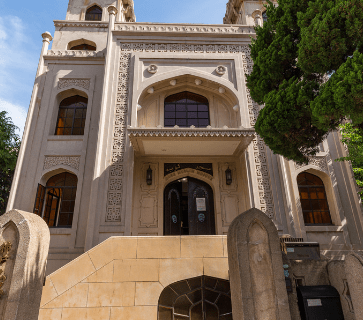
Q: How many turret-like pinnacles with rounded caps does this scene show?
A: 3